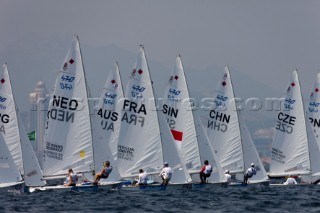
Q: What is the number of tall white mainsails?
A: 8